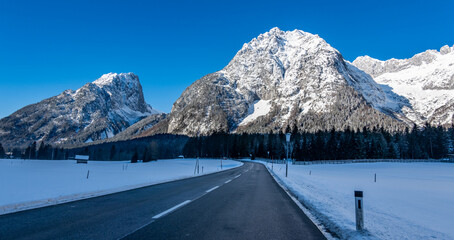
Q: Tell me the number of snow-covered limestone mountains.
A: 3